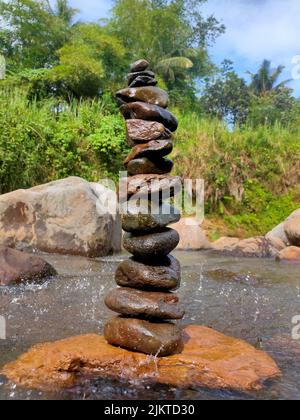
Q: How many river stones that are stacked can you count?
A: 14